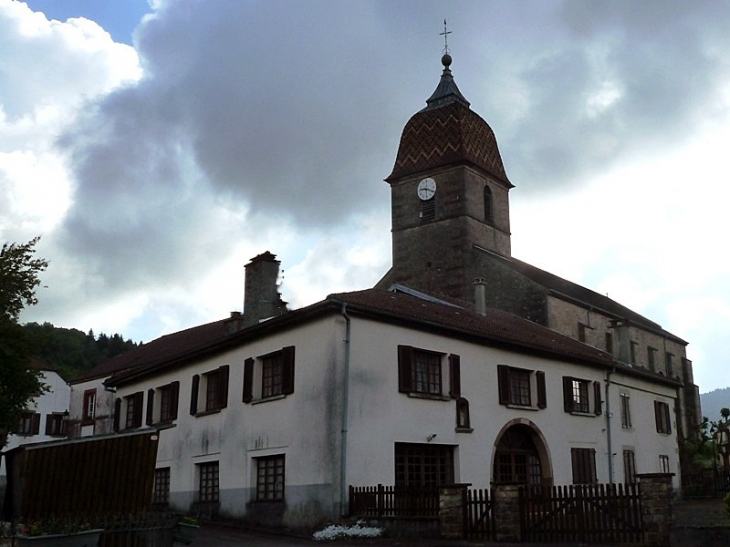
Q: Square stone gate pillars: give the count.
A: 3